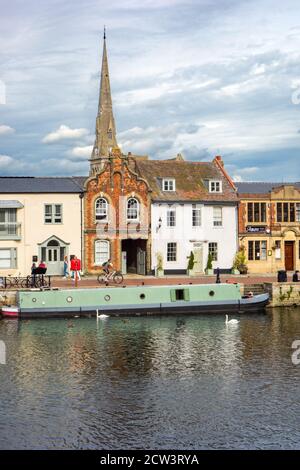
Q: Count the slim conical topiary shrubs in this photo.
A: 2